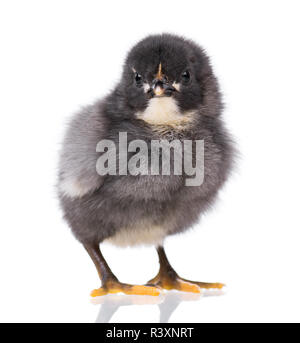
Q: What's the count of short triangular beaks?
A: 1